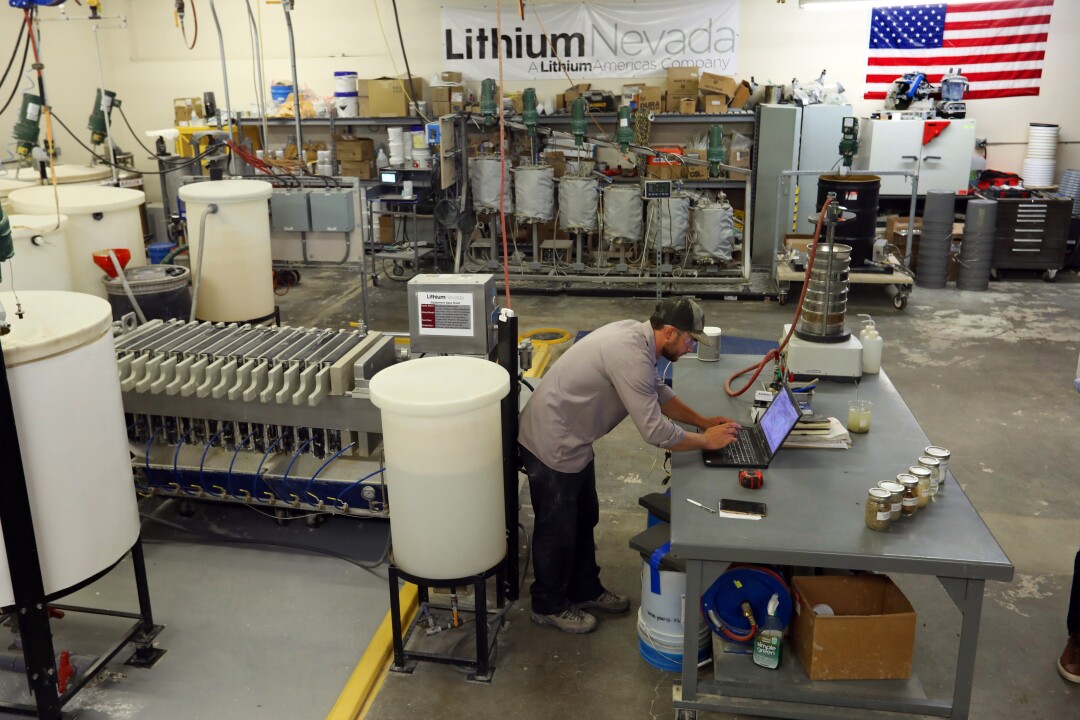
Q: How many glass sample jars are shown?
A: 6